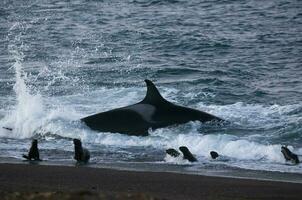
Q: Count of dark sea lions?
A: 6